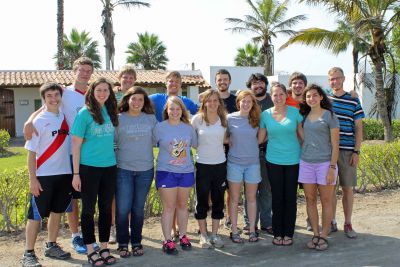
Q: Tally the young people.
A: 15